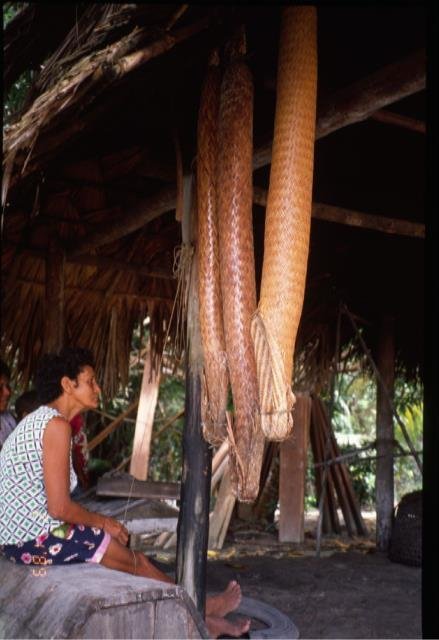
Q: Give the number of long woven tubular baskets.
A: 3